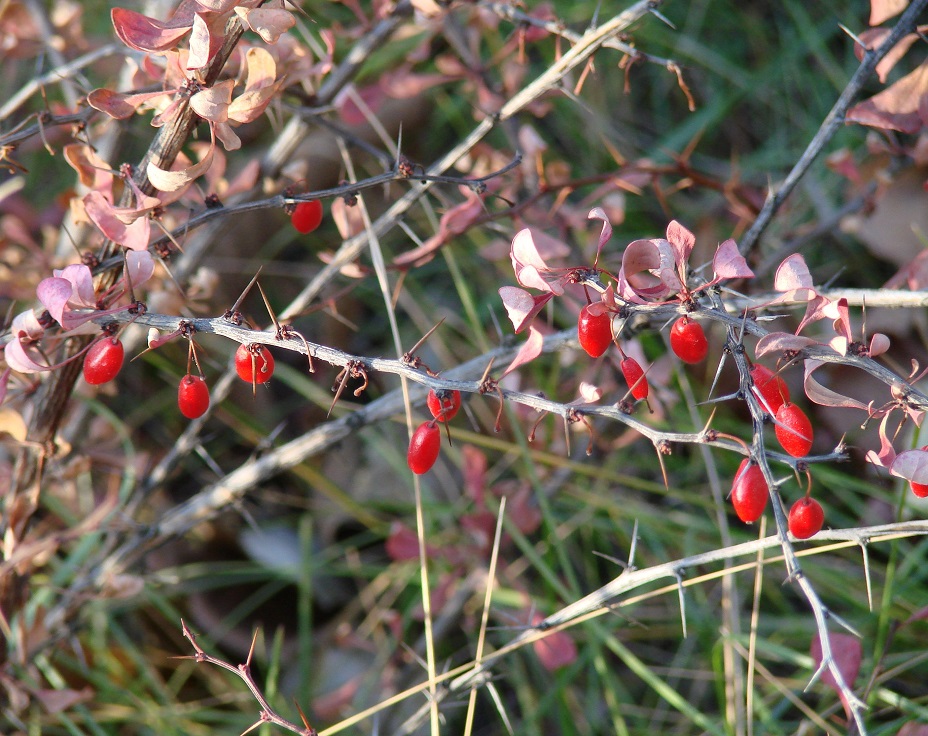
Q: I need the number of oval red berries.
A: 14